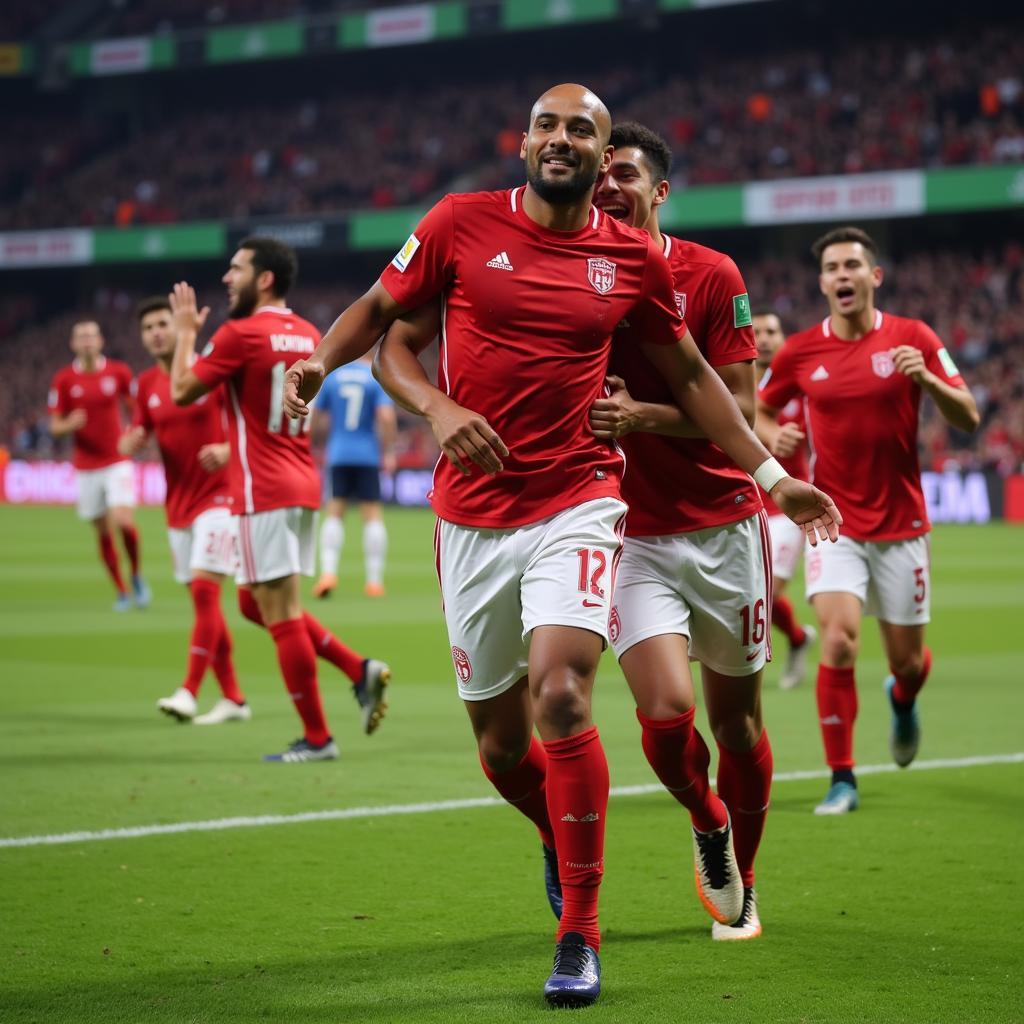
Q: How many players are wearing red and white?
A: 7